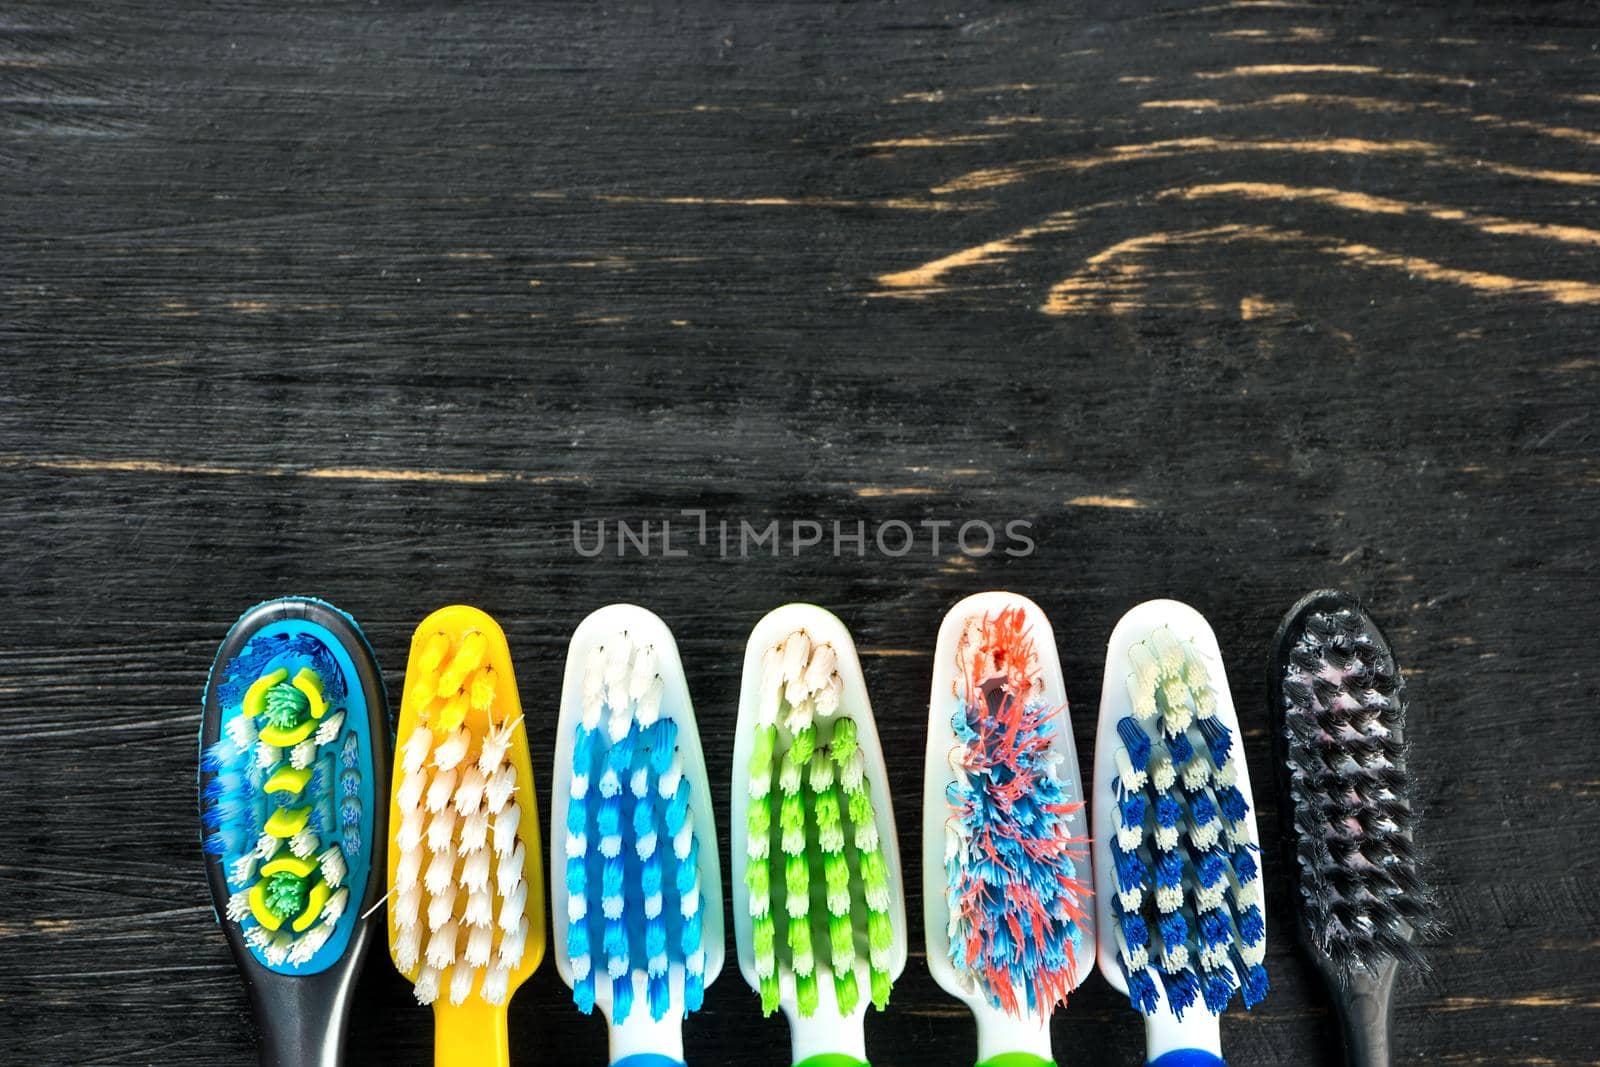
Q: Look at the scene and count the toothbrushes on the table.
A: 7